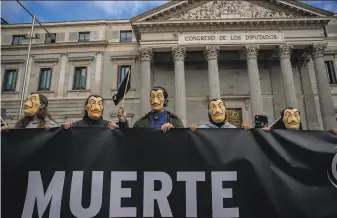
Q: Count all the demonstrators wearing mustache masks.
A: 5